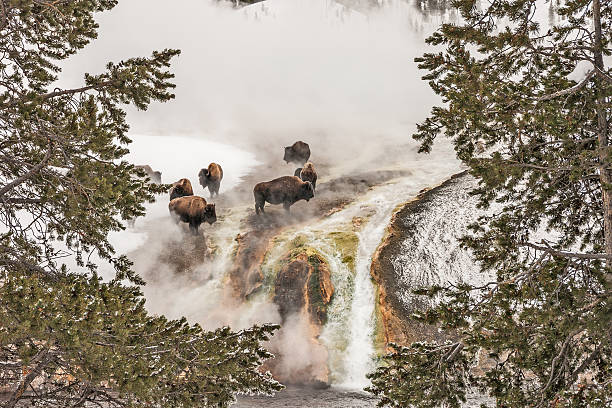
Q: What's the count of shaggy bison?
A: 7